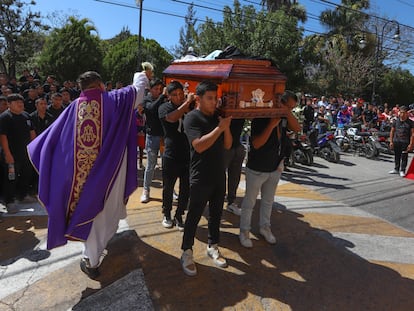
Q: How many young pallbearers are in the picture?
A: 5